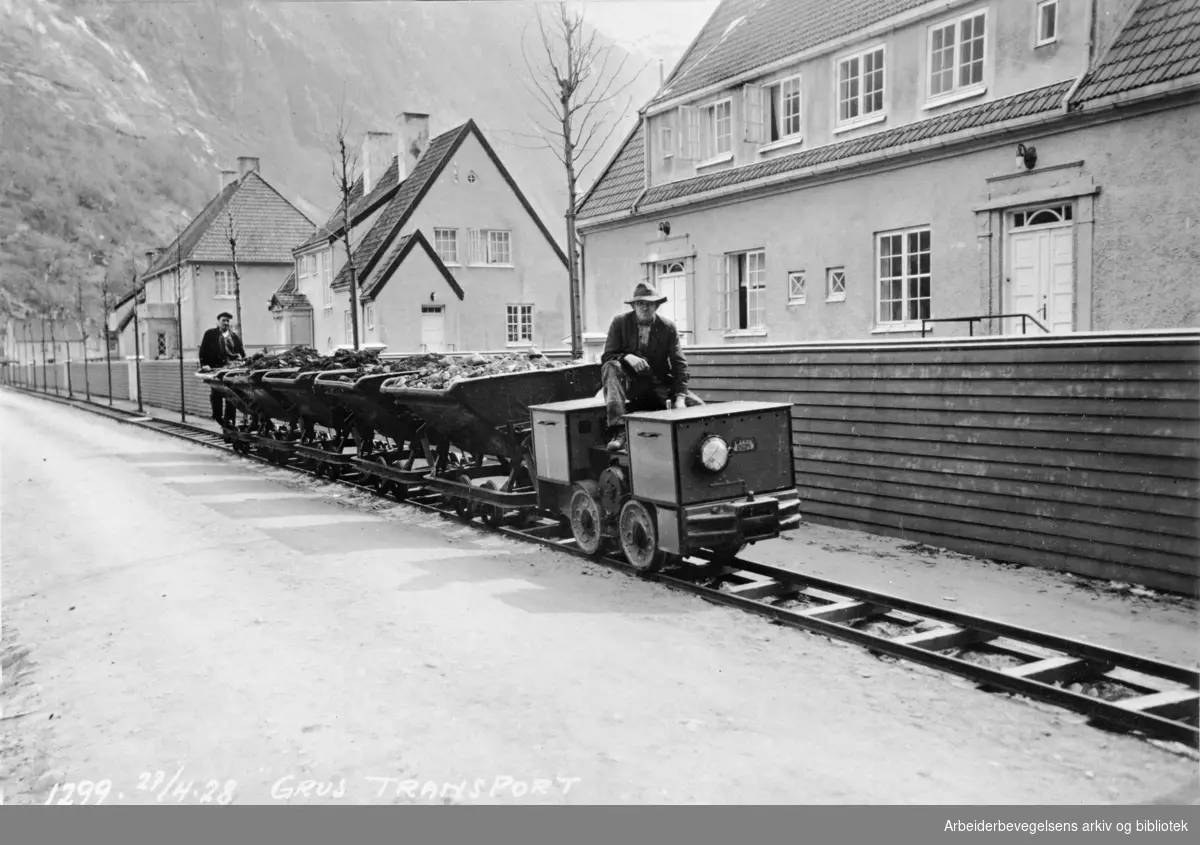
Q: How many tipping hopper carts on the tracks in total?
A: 5